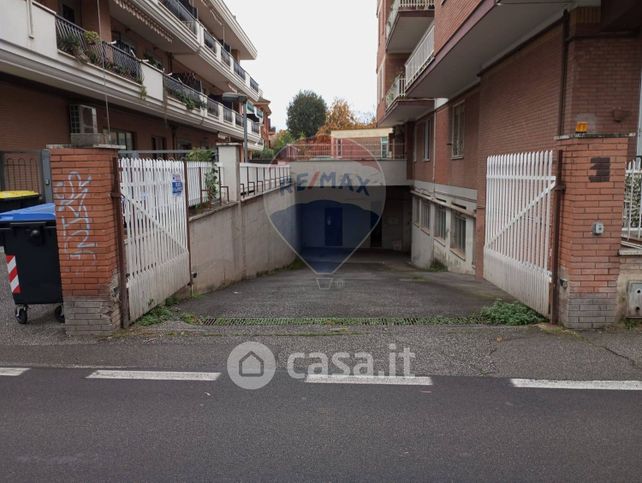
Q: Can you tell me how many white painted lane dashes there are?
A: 4